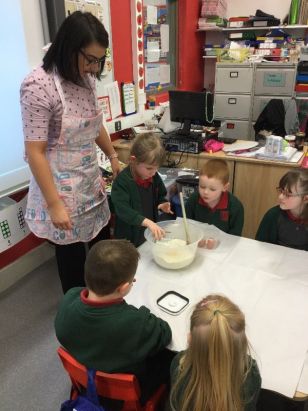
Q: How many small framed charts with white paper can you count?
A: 2